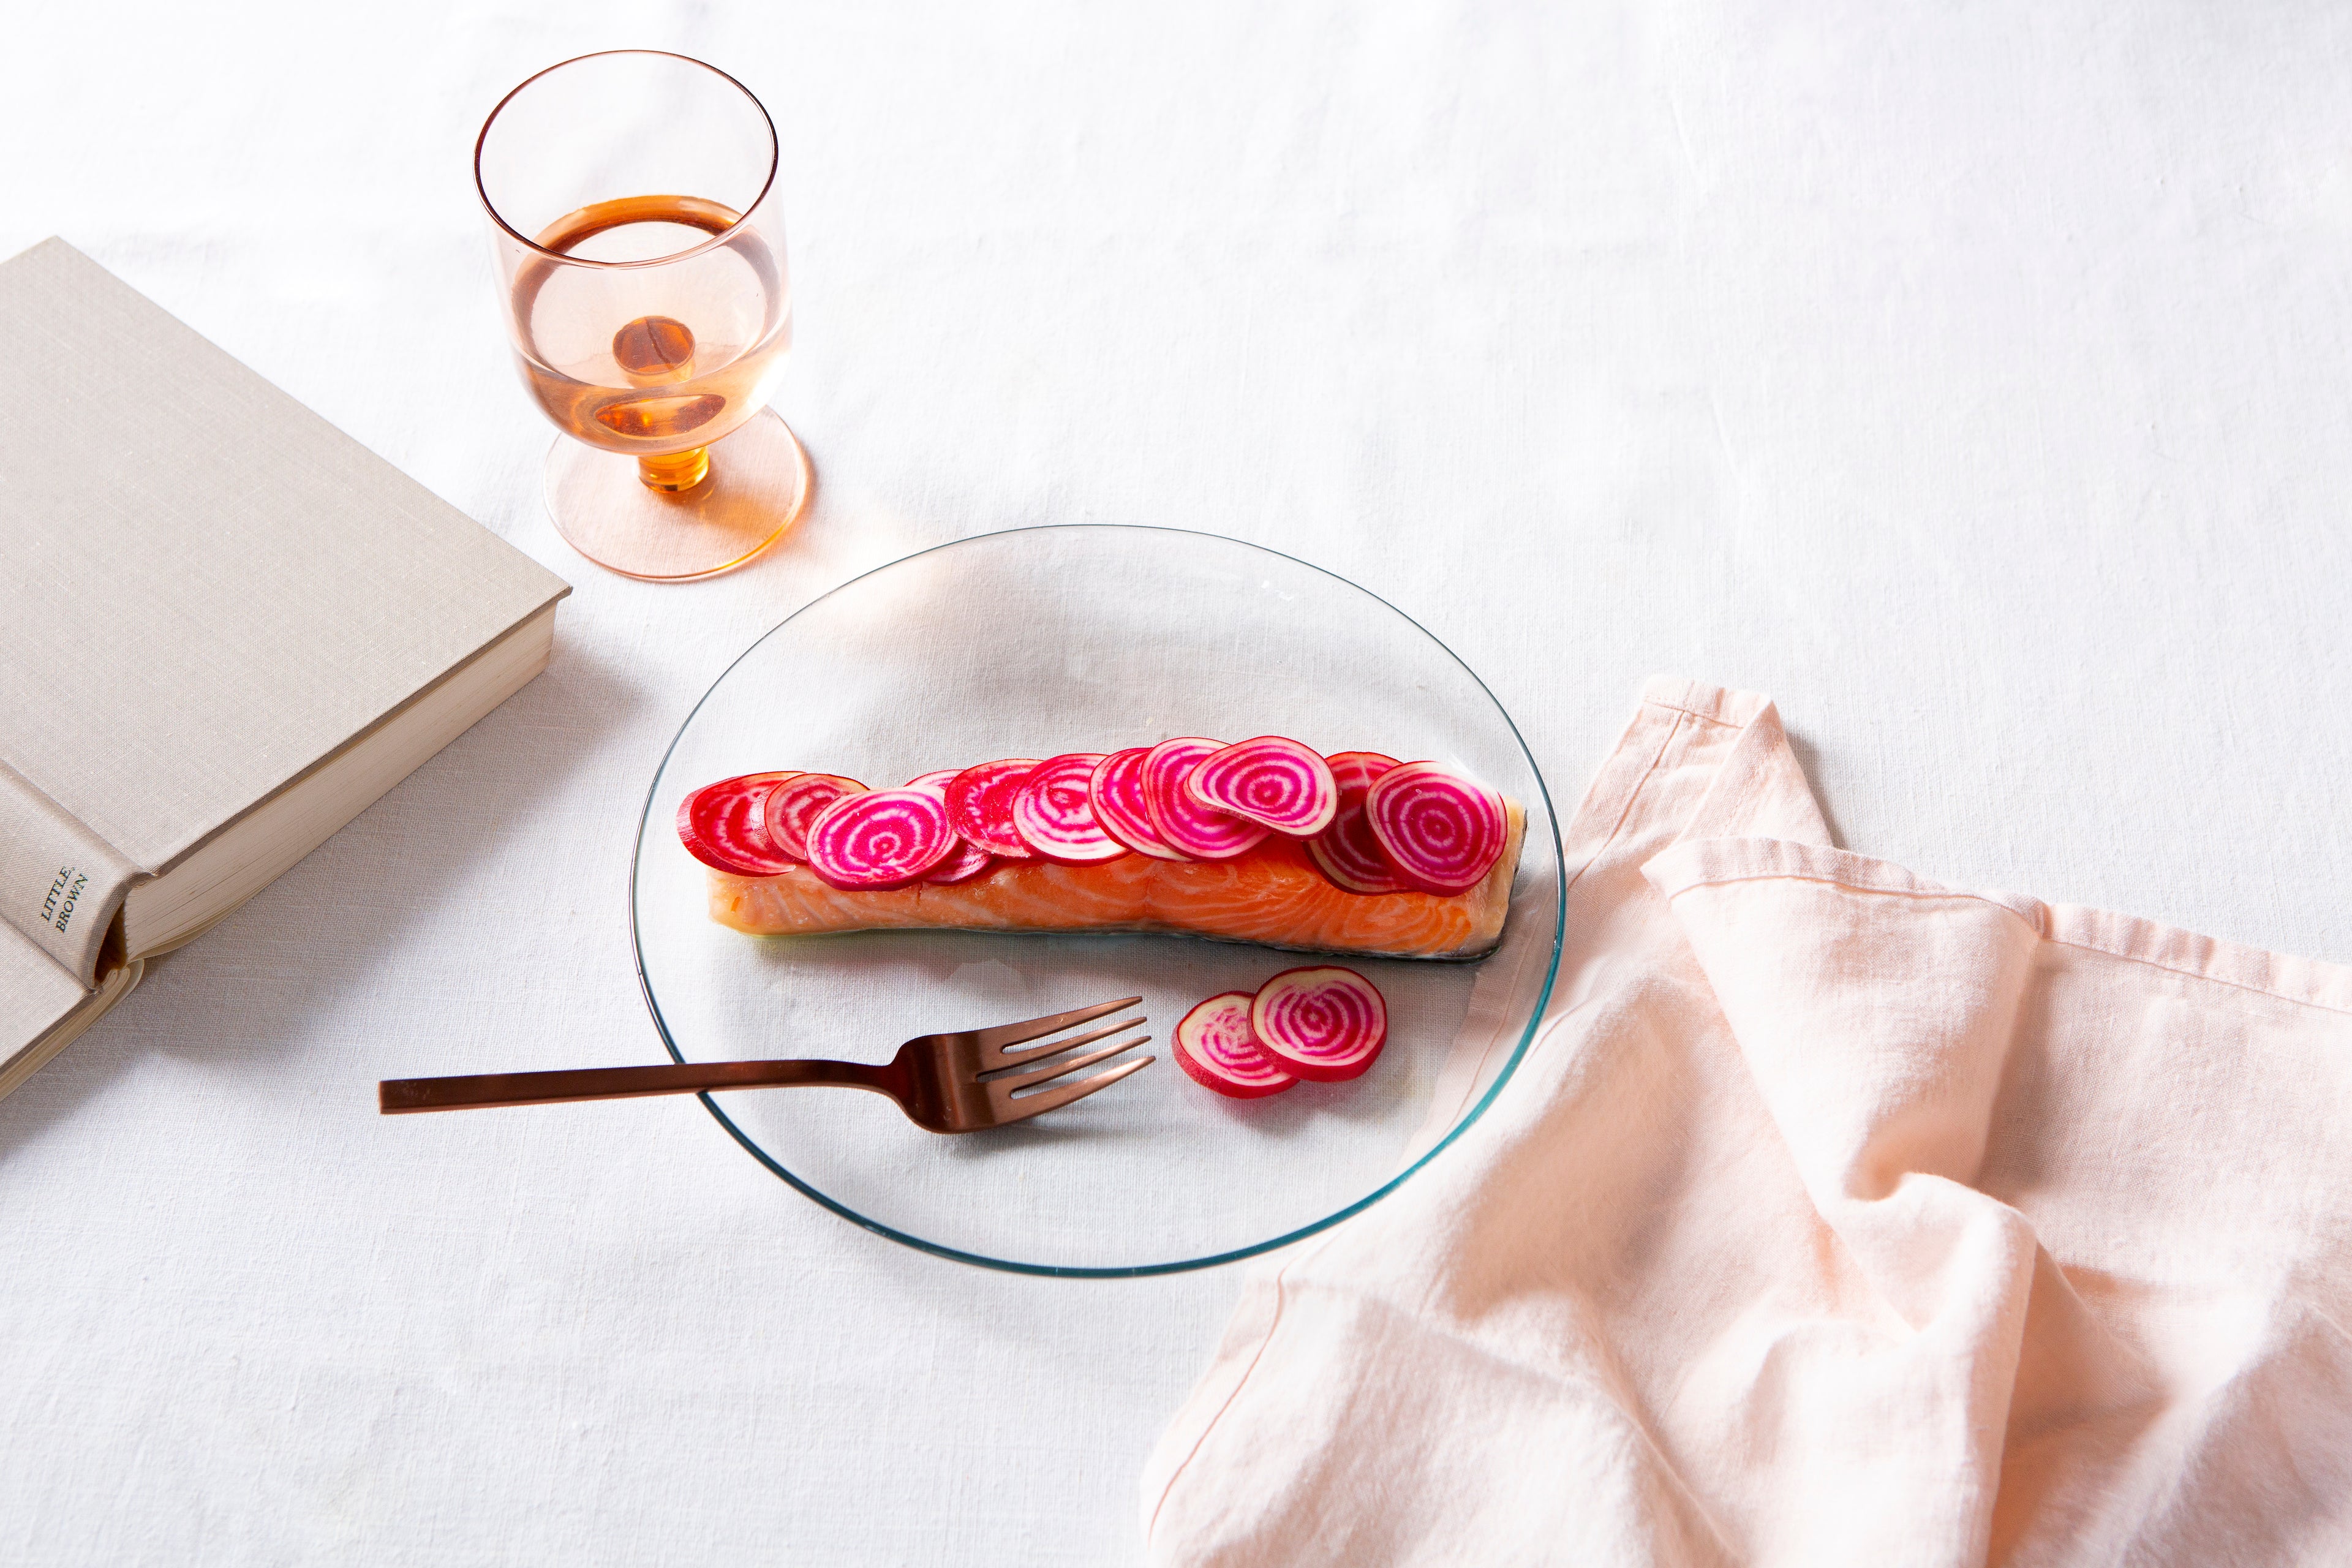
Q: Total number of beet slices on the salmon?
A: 11